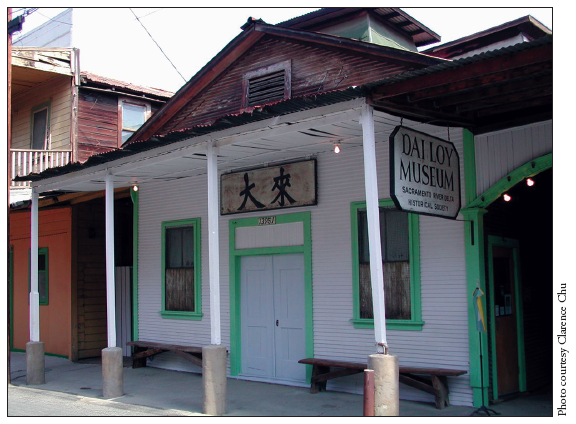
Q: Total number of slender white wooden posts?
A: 4